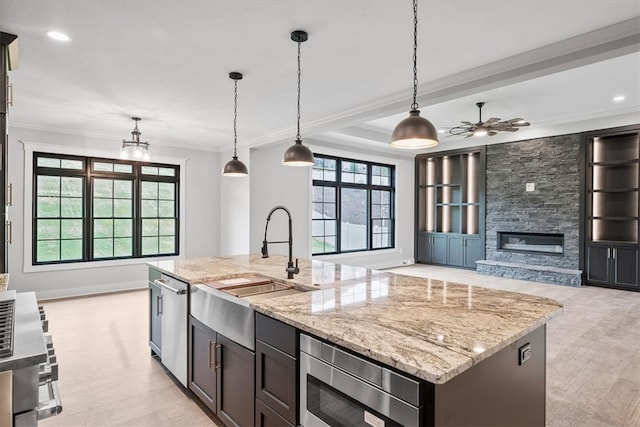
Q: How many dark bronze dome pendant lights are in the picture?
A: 3